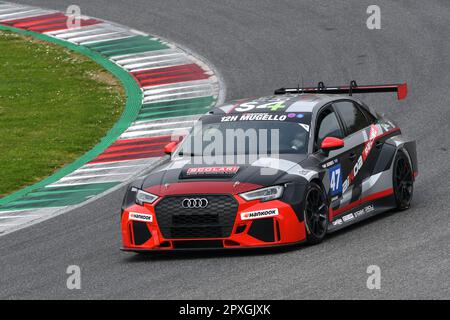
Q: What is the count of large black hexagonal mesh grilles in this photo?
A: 1